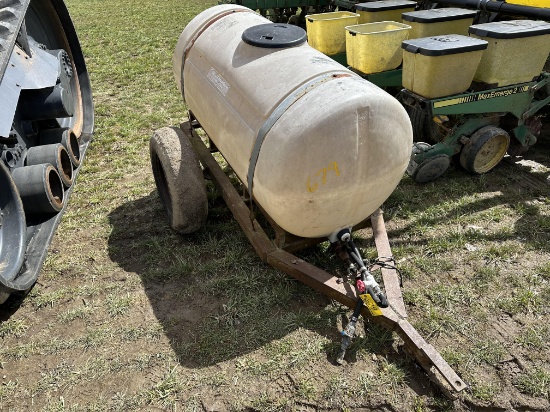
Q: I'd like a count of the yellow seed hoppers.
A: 6